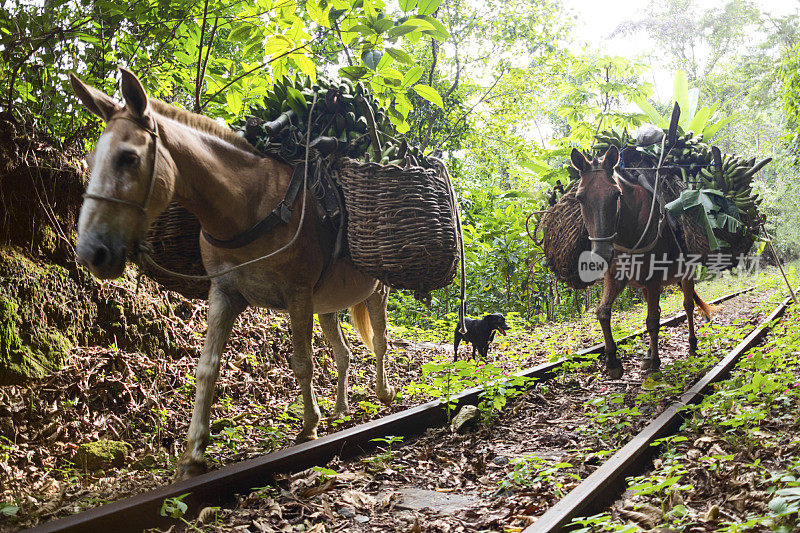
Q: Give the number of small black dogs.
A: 1